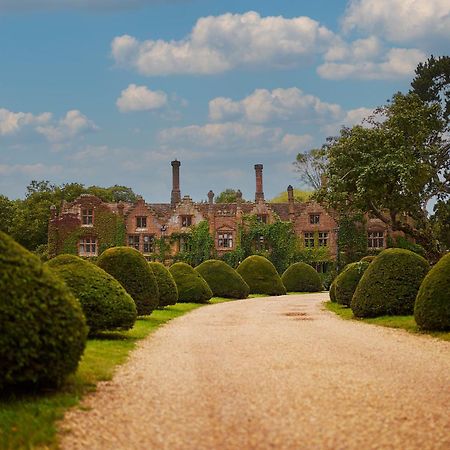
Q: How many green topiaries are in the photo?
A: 13